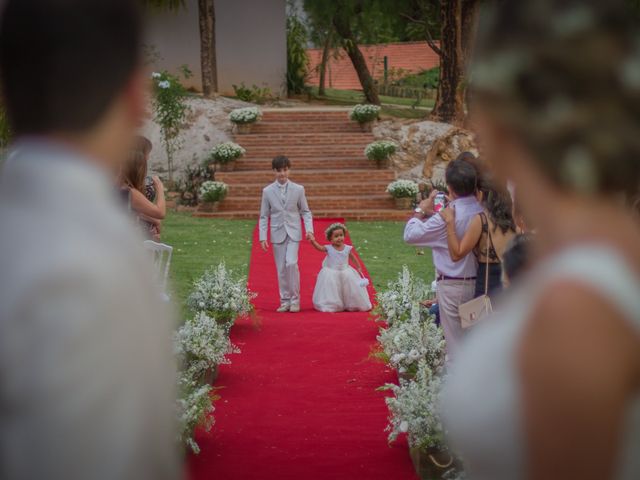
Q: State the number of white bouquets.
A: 12